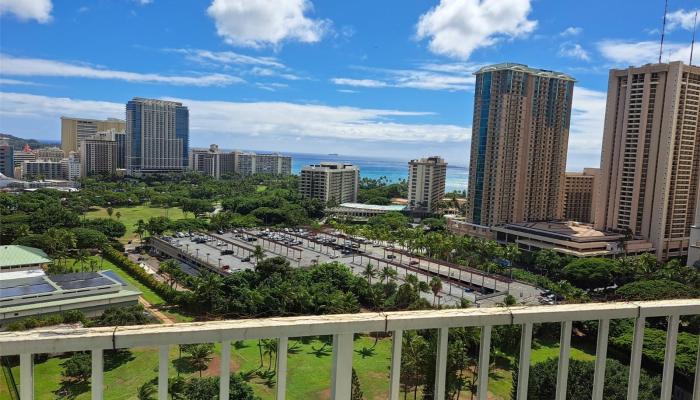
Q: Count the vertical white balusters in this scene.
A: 15